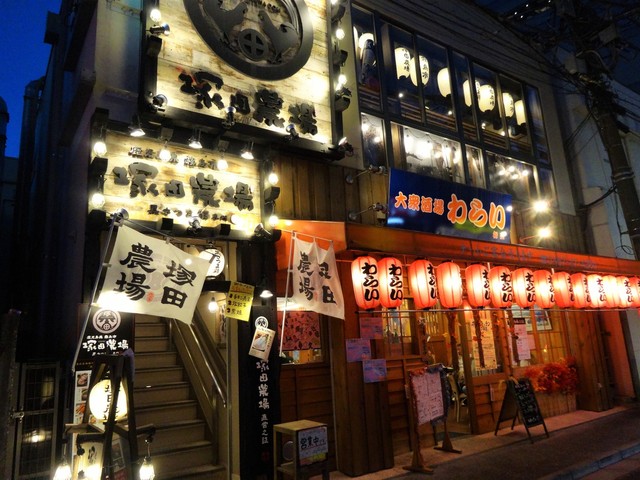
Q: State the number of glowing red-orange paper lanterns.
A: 14